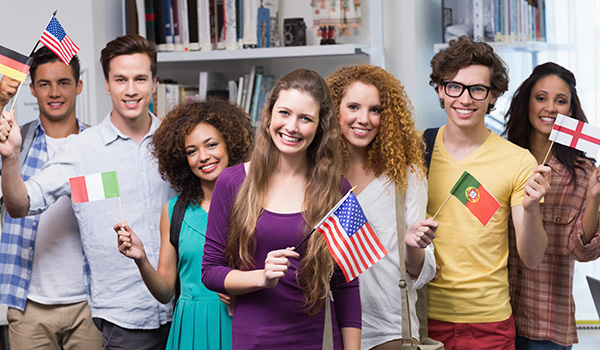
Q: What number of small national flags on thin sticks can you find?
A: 6